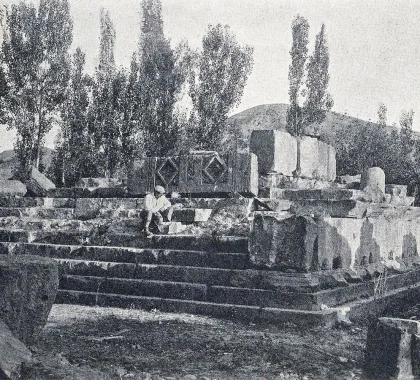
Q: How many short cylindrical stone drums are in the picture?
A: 1